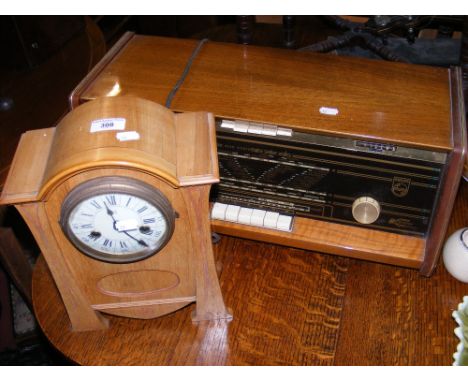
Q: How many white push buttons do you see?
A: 11